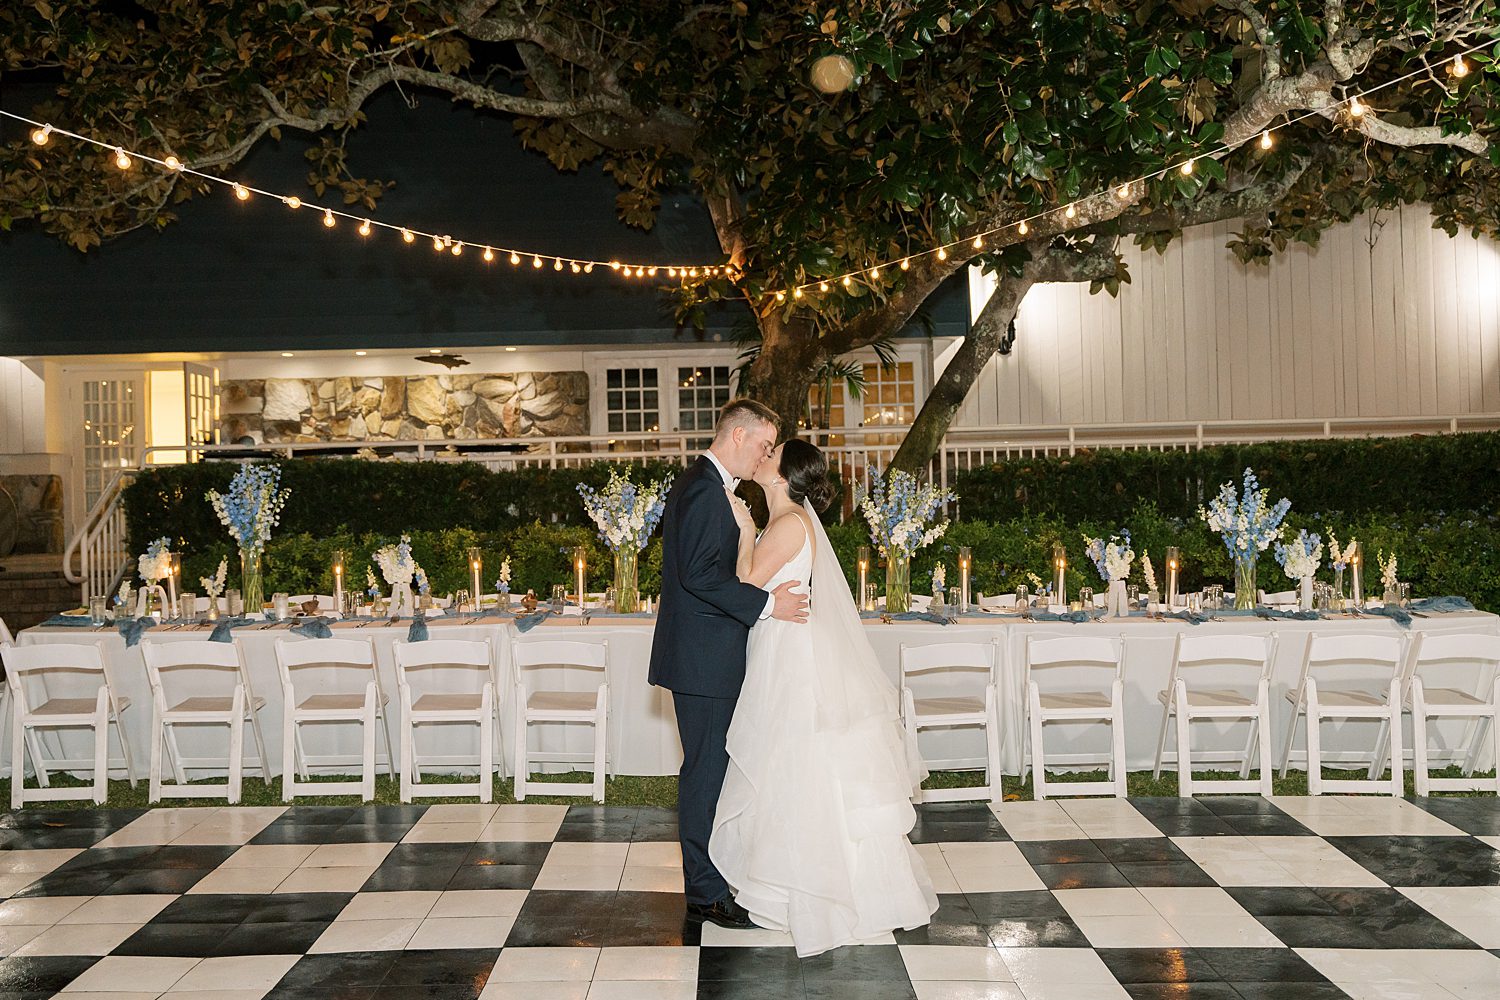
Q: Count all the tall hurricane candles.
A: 9